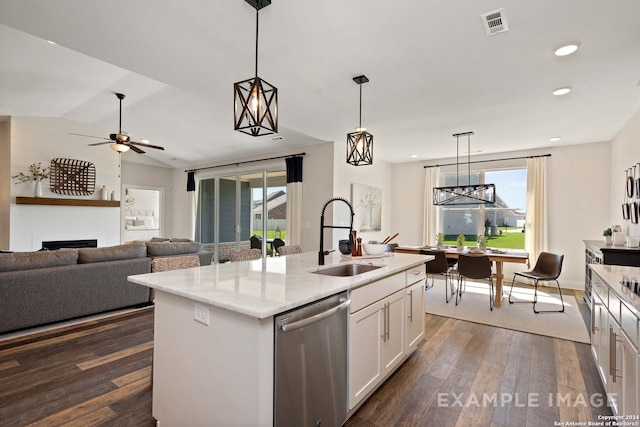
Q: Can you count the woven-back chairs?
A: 3